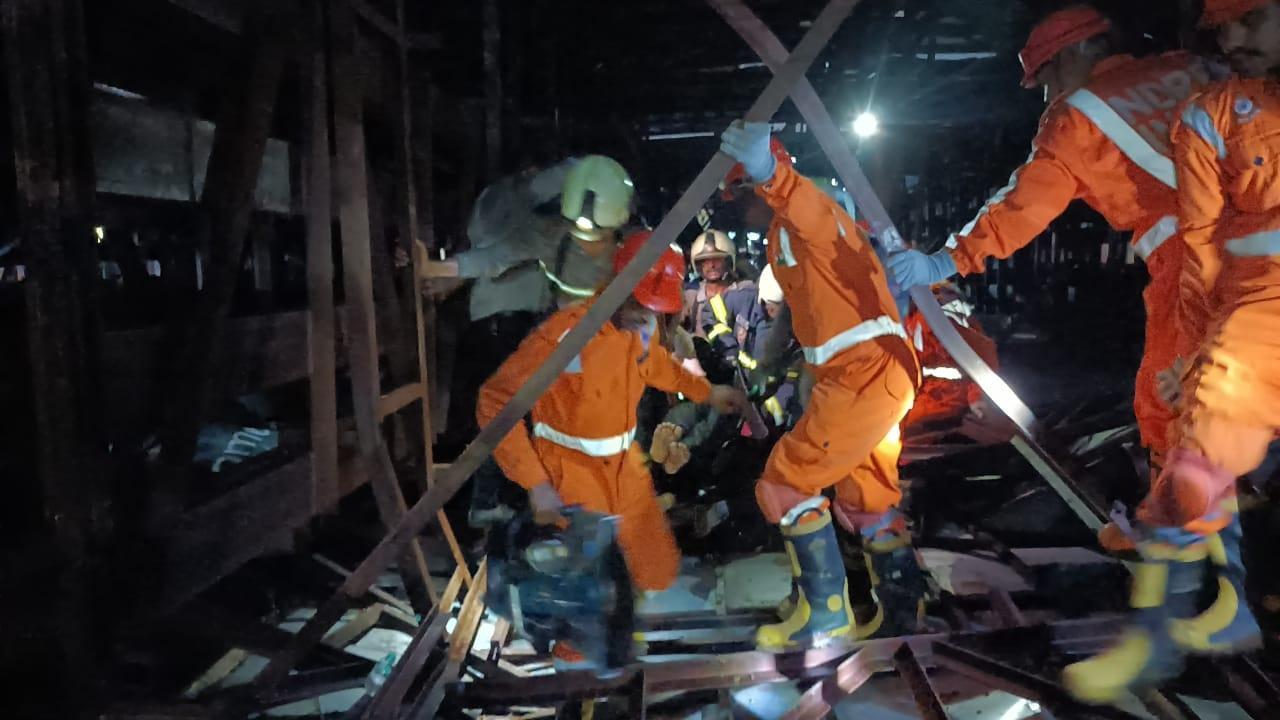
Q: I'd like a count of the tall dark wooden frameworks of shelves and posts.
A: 1